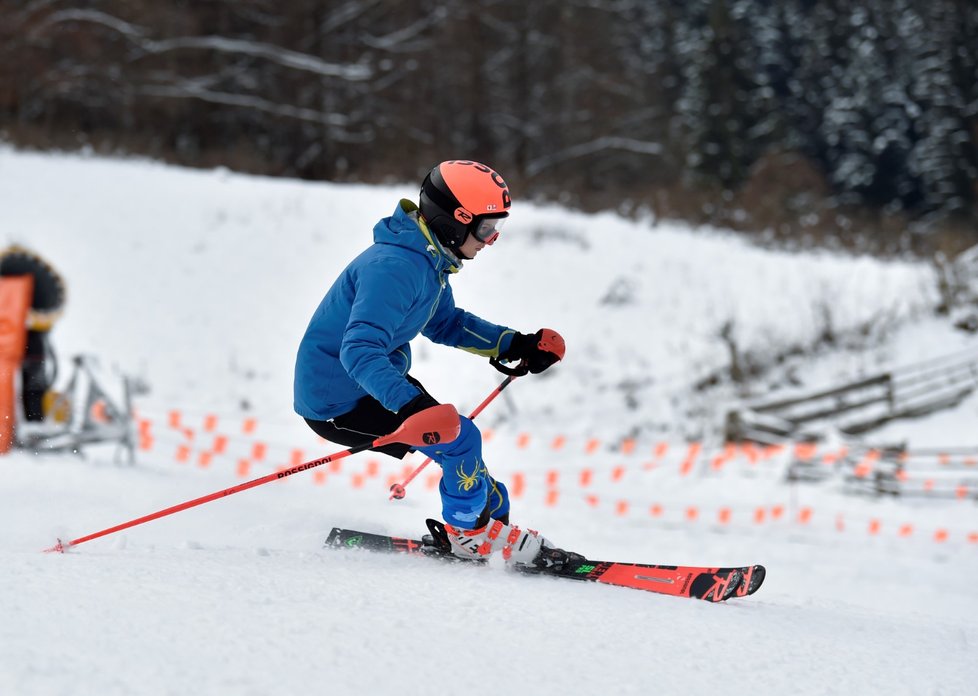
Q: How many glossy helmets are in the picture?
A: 1